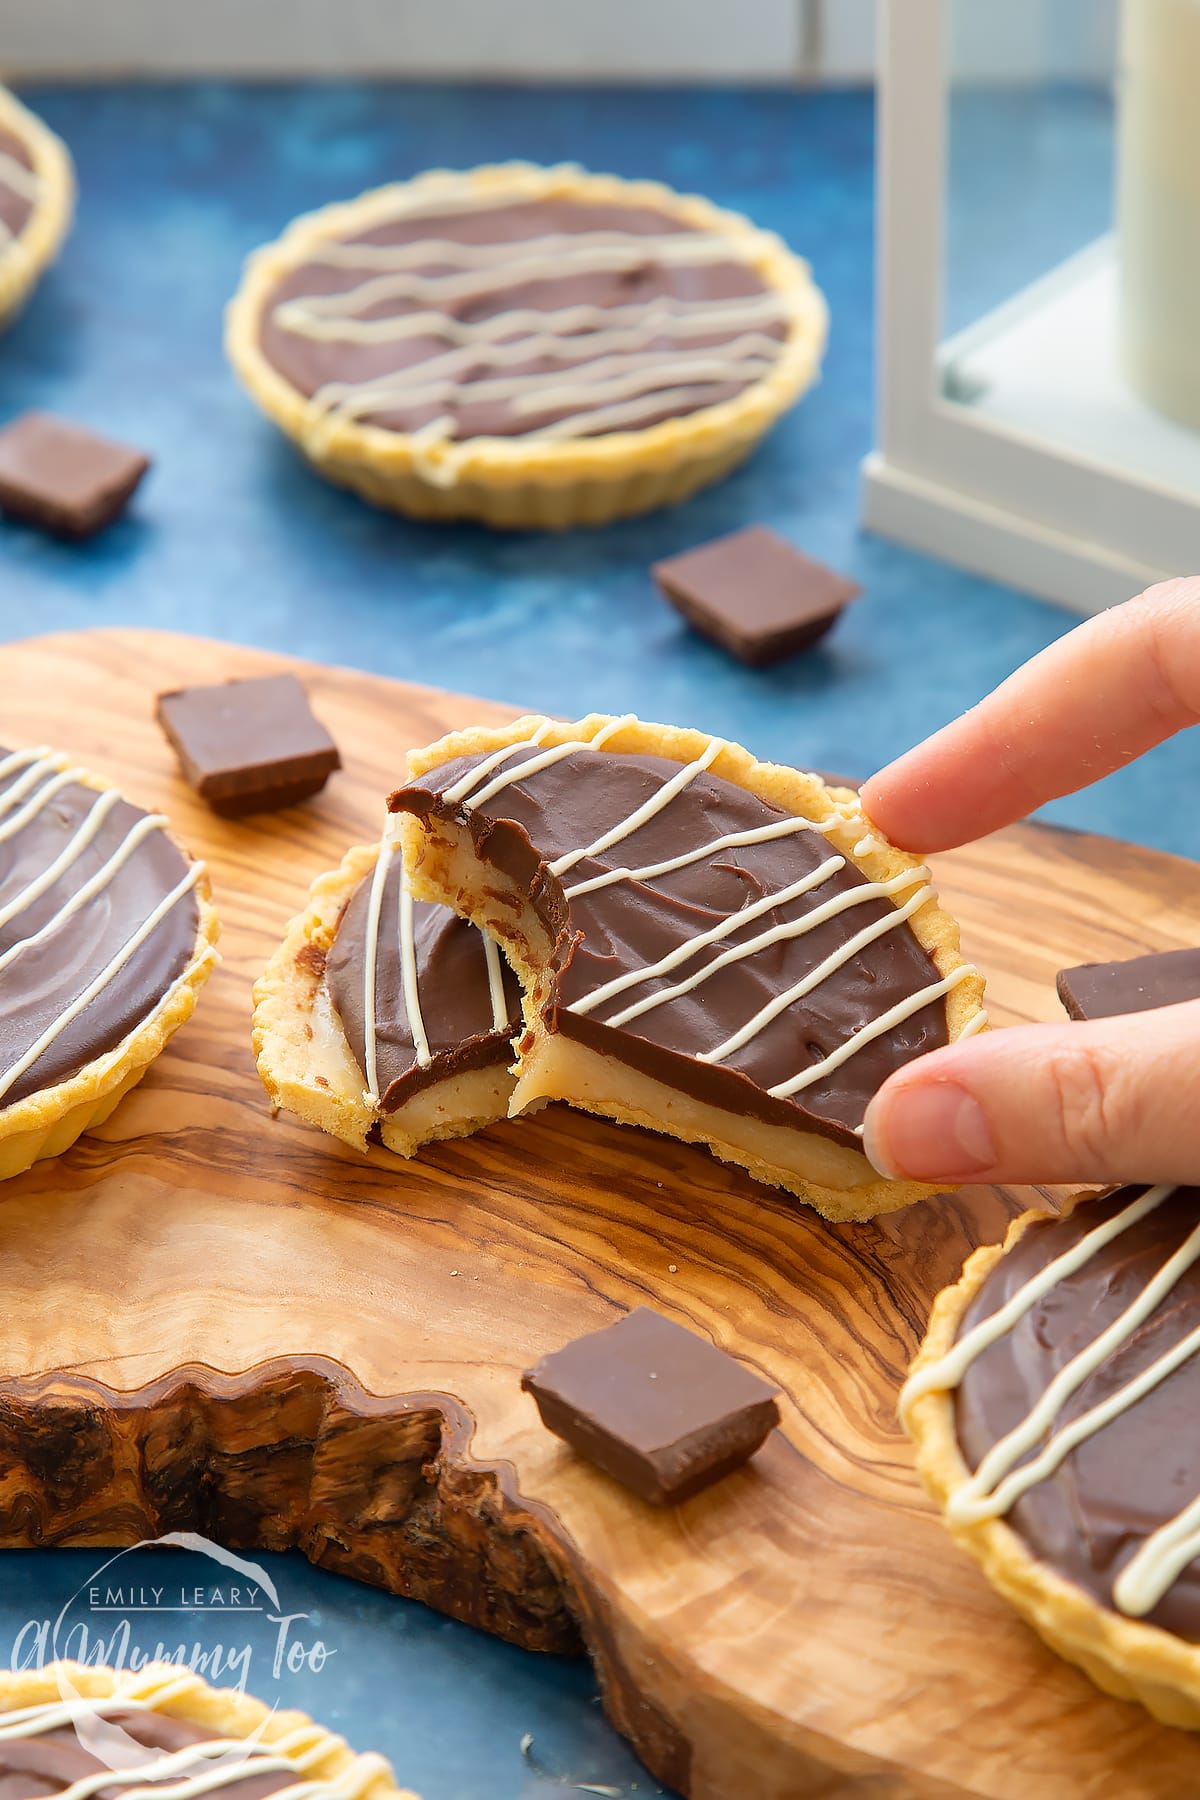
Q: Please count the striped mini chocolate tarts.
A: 6